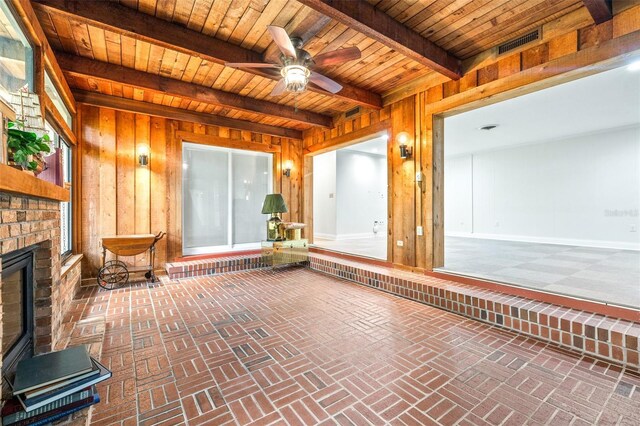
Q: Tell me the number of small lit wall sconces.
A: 3